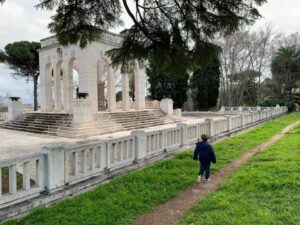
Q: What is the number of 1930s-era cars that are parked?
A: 0